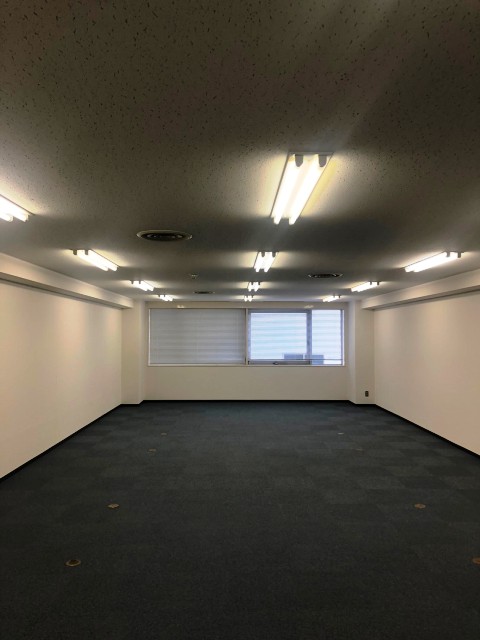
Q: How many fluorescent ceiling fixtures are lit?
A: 11